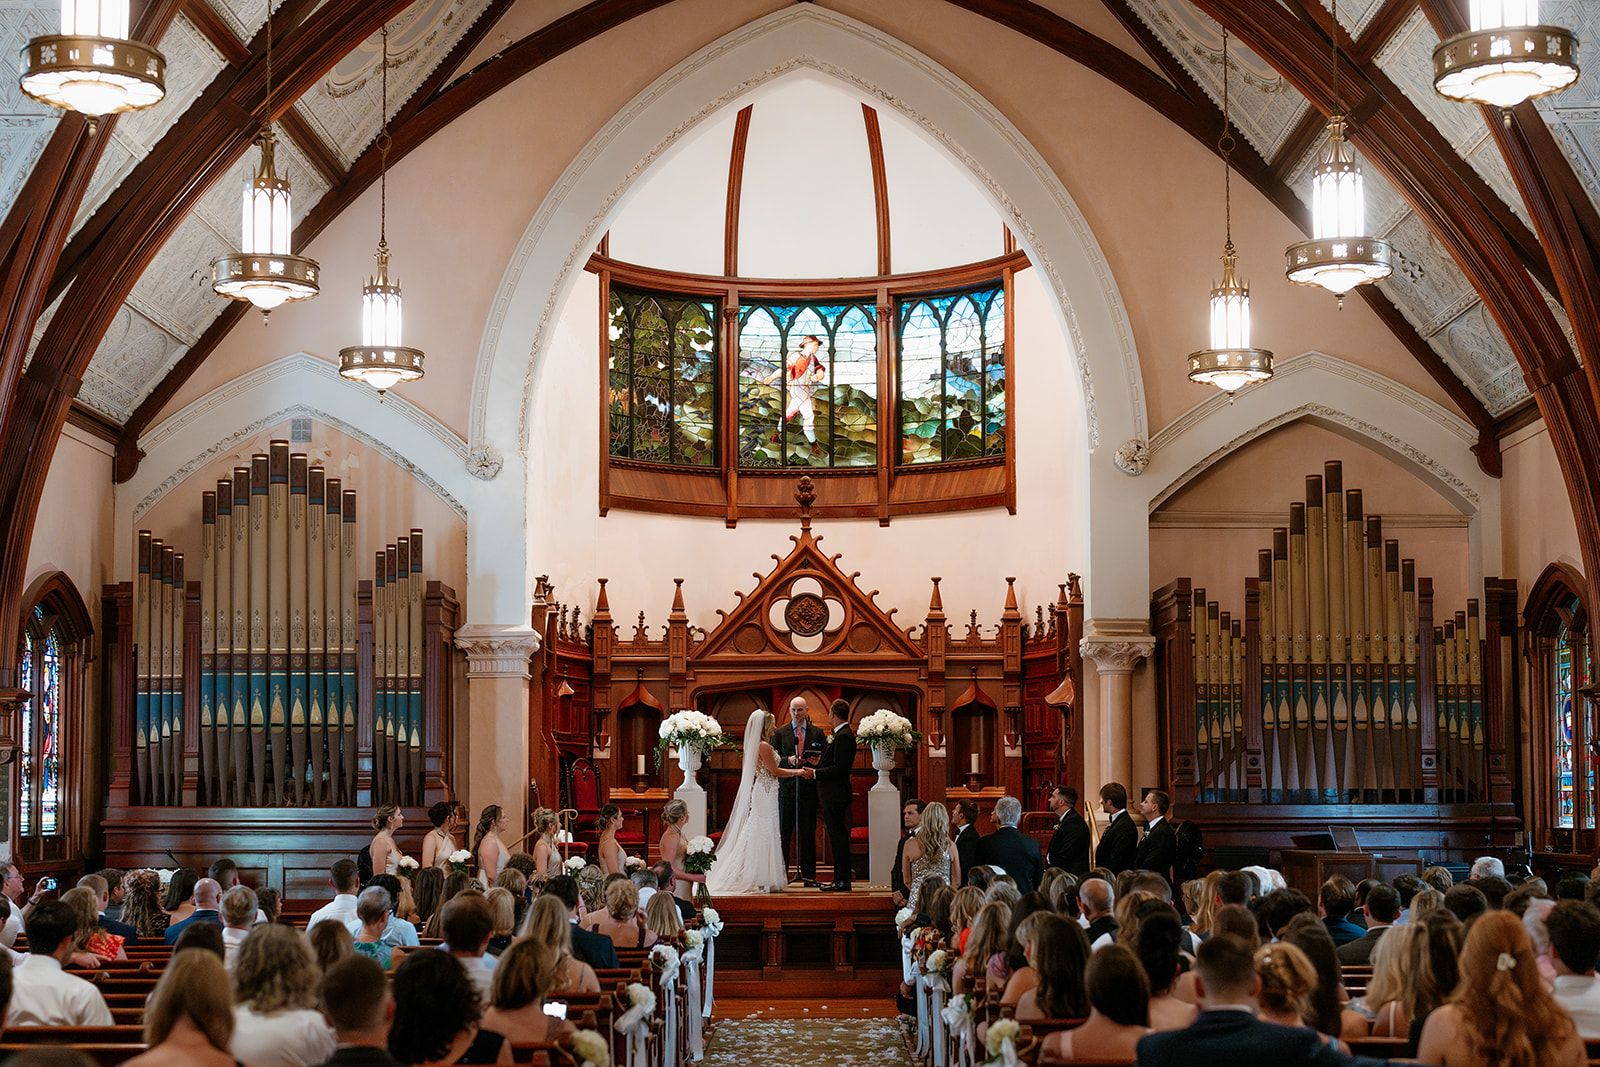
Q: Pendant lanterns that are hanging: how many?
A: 6